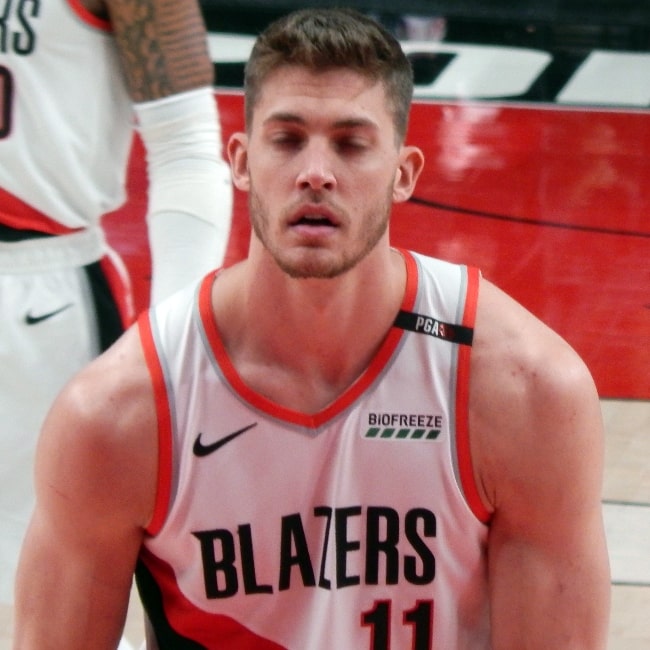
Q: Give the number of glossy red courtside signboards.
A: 0